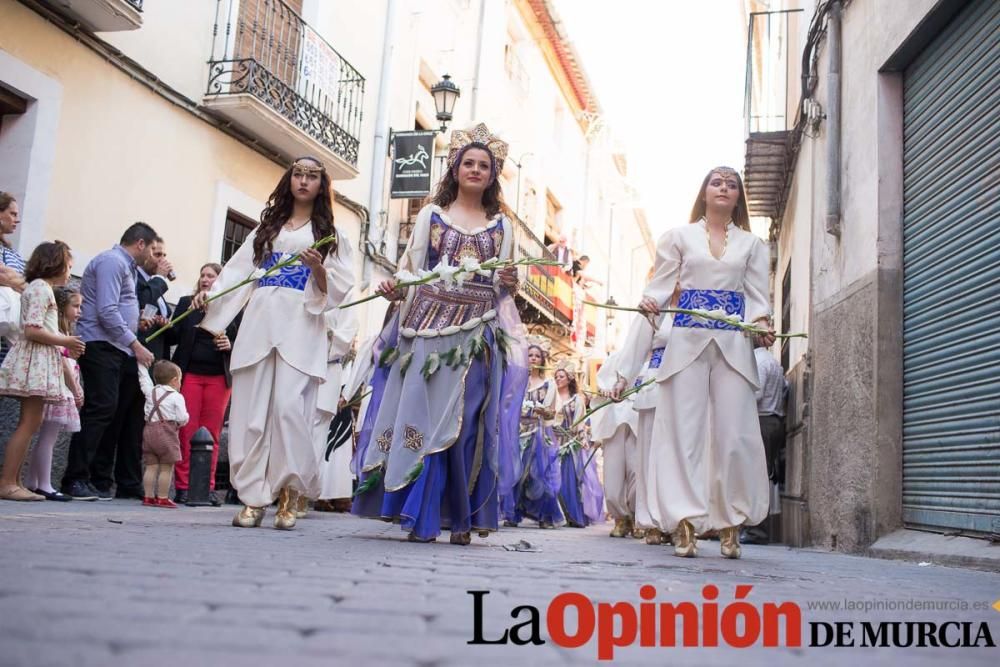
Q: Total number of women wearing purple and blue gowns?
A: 3